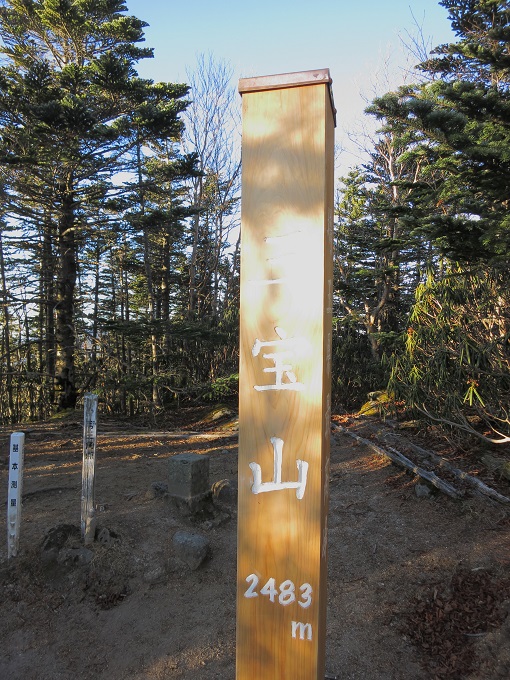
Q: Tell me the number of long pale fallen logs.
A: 2